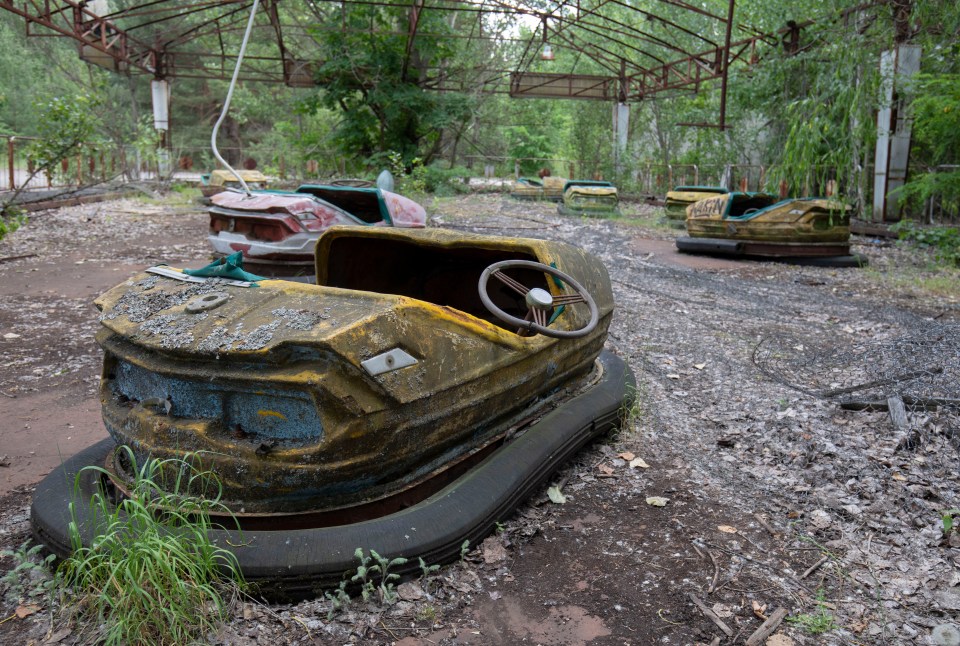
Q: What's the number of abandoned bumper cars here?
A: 7